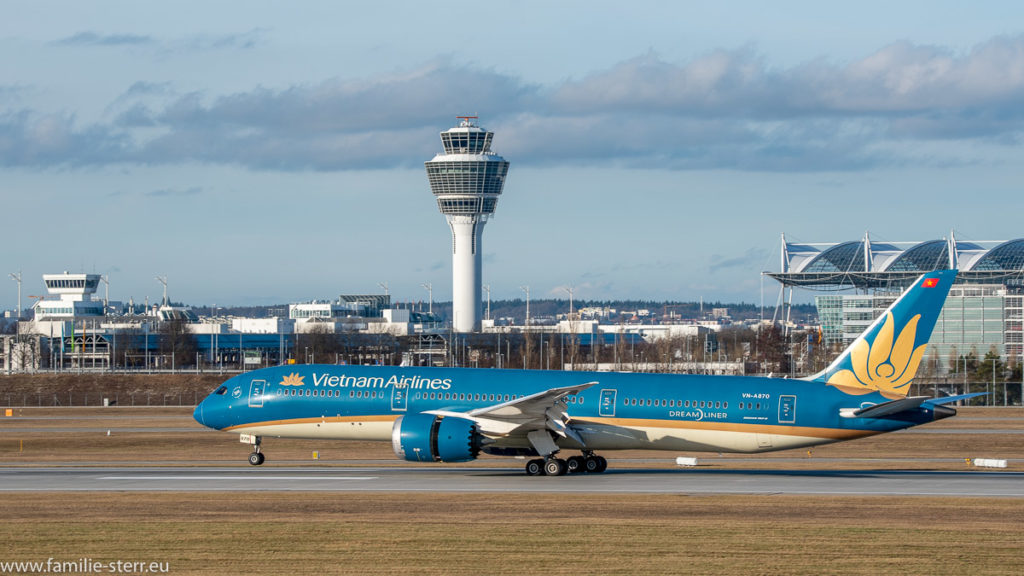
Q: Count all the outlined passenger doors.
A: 4